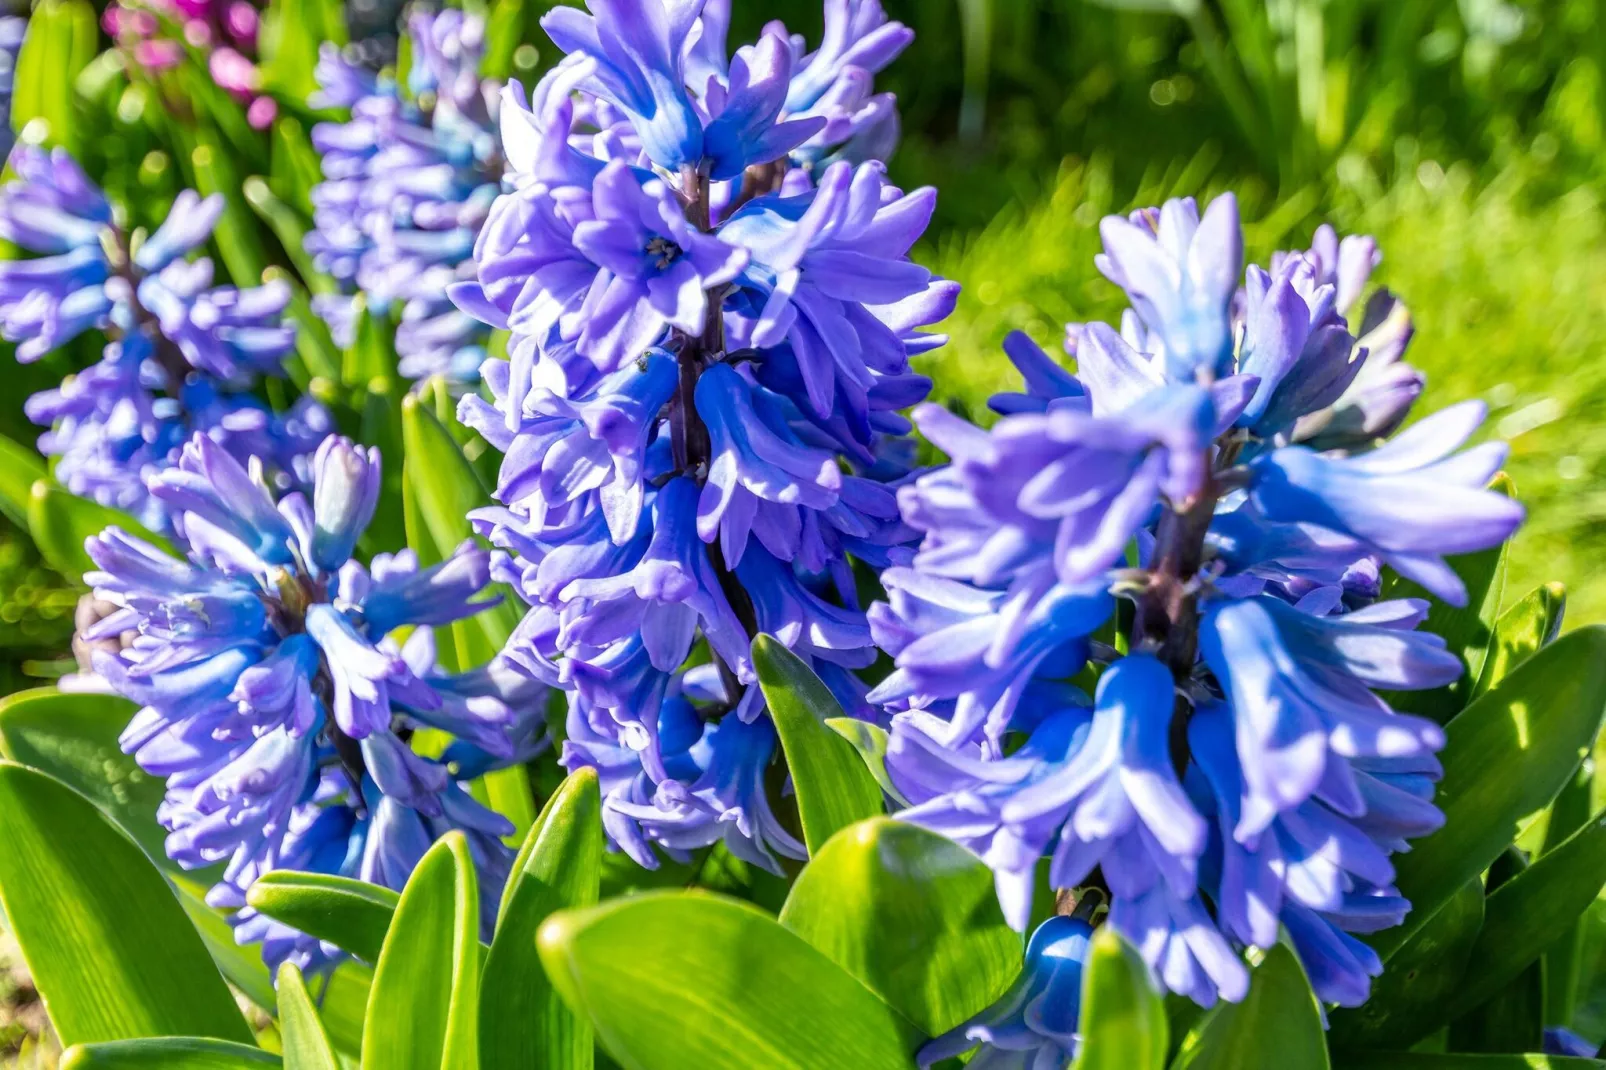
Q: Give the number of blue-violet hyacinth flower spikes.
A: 5